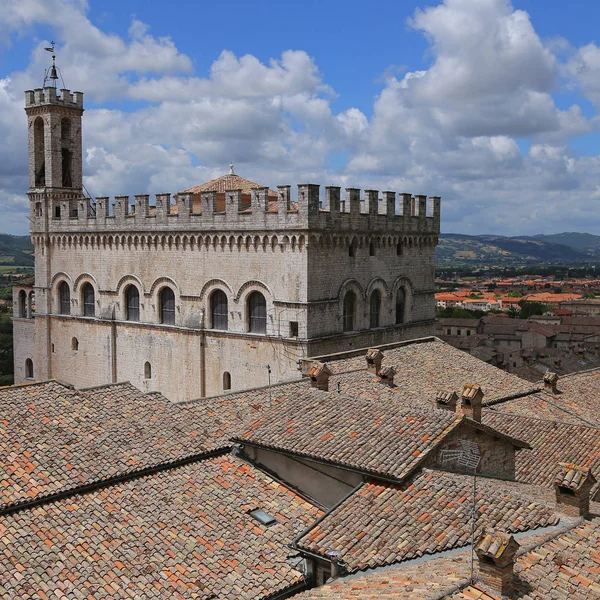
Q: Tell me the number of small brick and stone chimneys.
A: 8